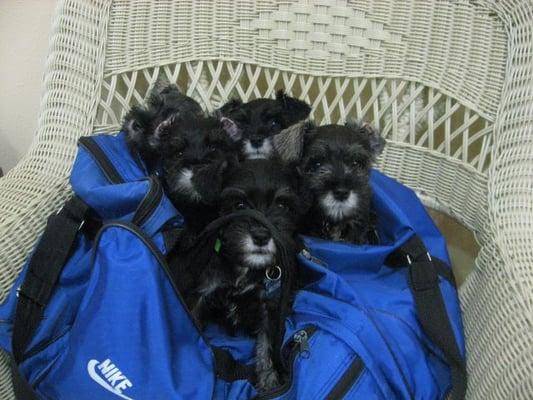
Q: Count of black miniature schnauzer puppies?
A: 5